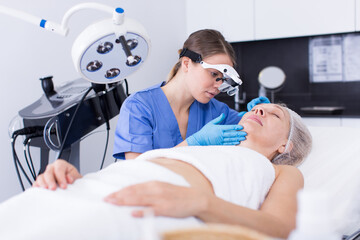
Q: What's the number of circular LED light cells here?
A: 5